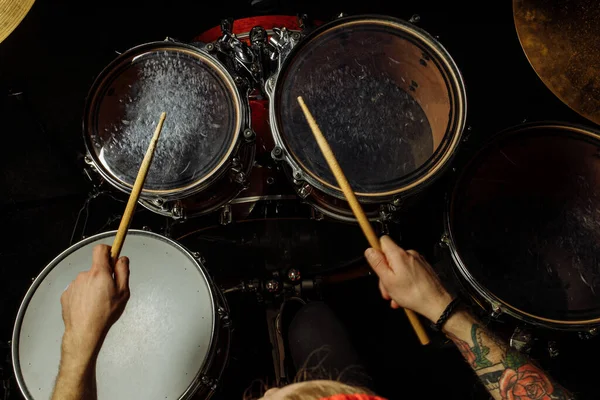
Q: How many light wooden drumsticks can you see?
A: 2